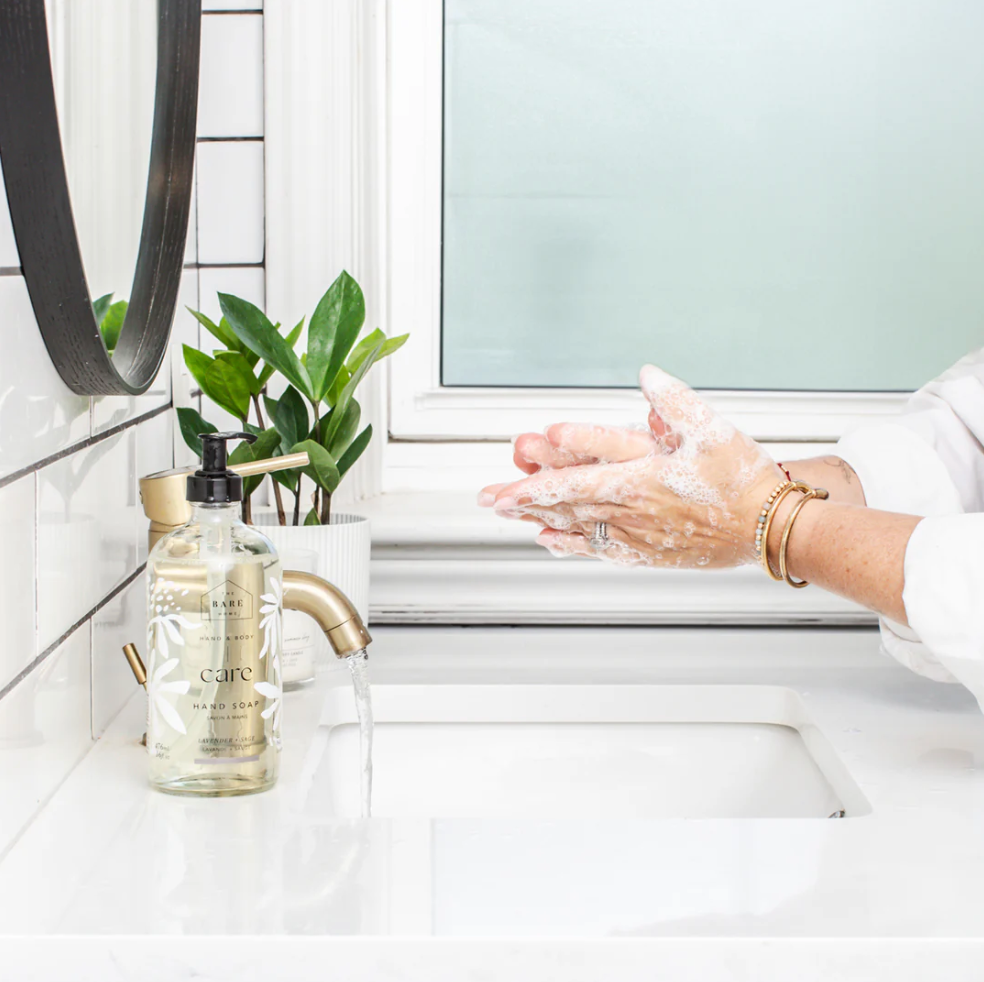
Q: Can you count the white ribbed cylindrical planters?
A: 1